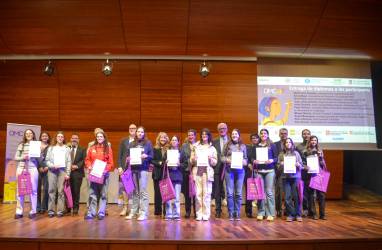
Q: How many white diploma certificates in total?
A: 10